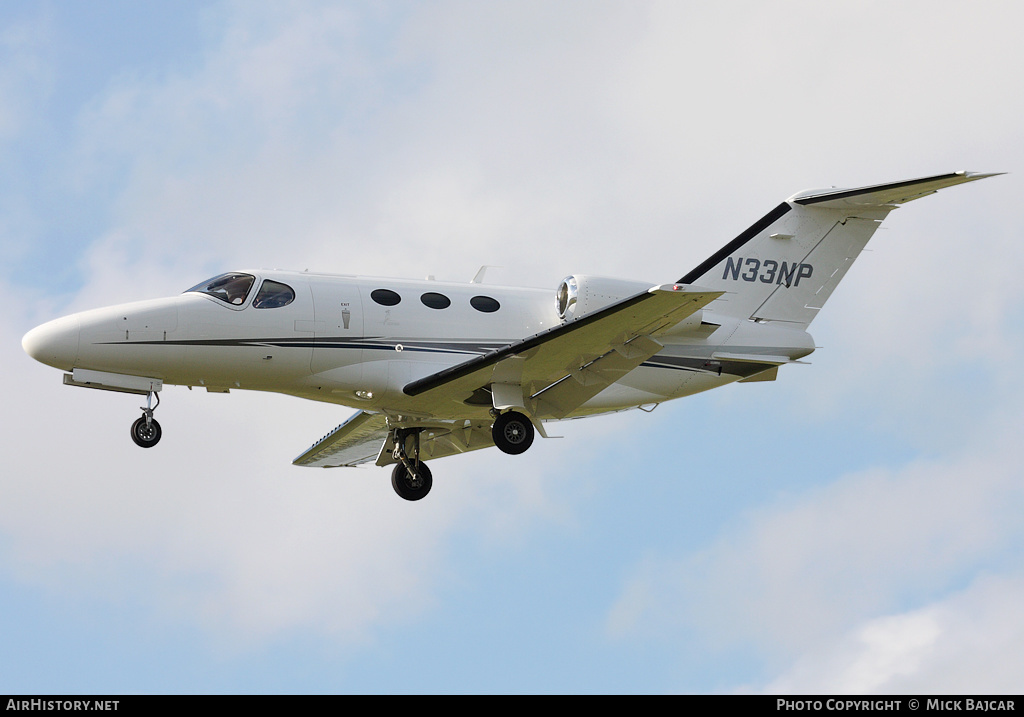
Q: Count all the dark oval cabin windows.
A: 3